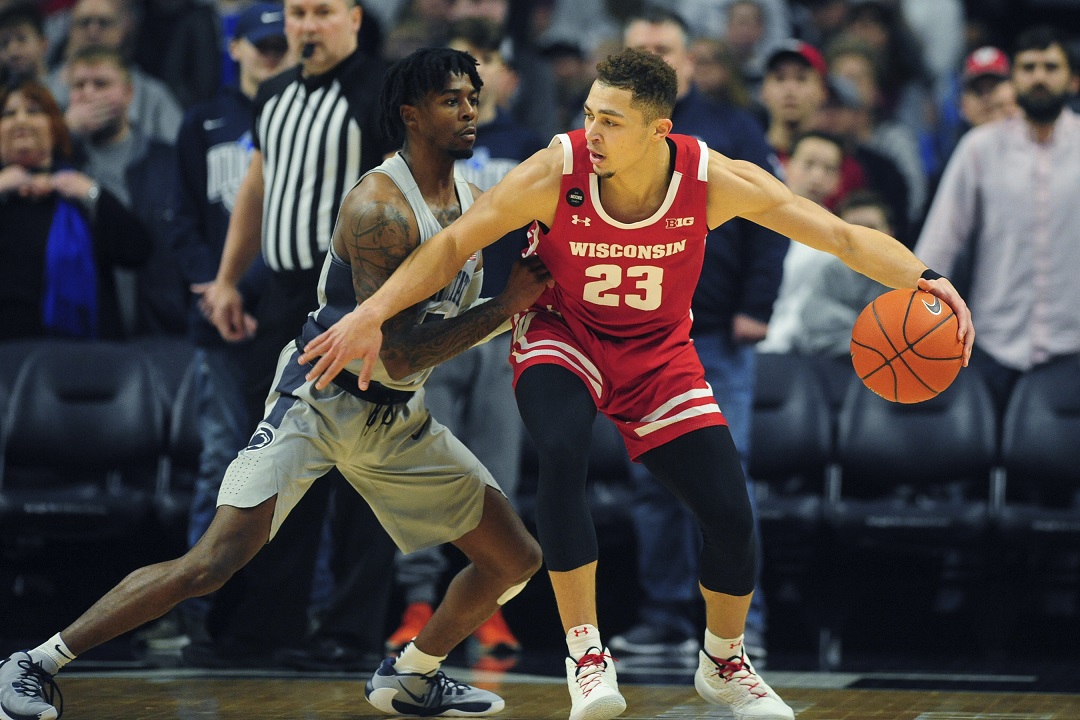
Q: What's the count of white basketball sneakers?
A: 2